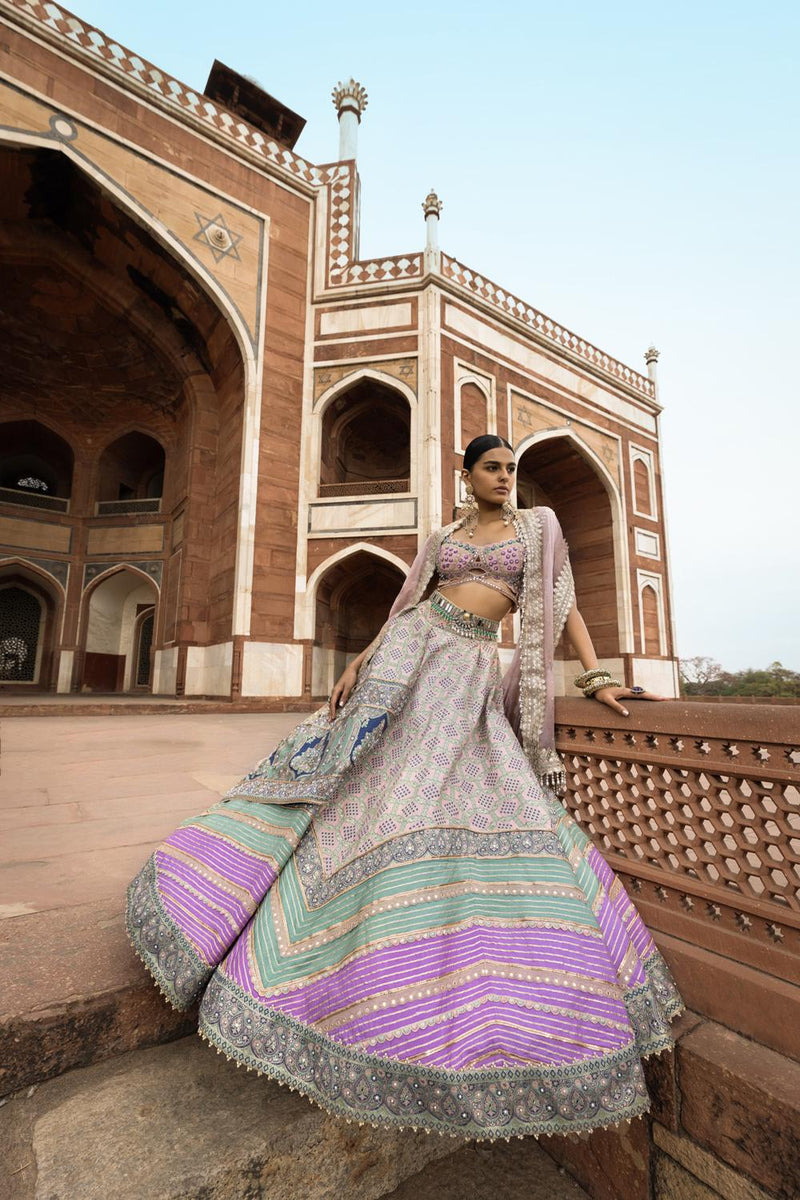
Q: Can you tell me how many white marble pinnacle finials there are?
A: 3